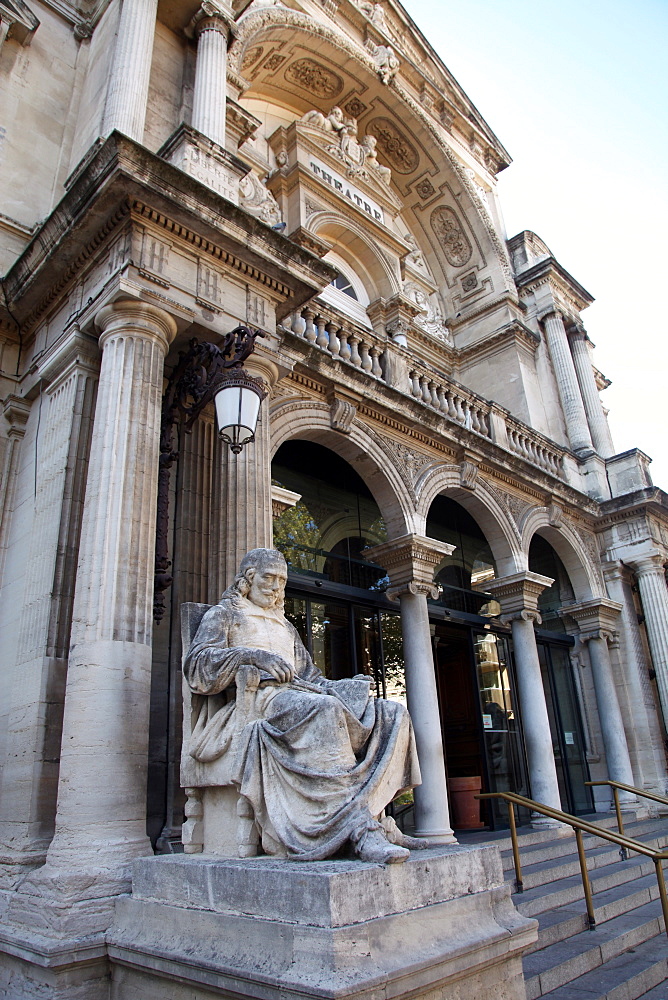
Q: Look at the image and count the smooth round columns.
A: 3